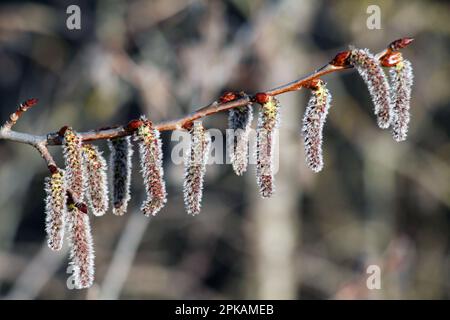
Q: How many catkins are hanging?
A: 12